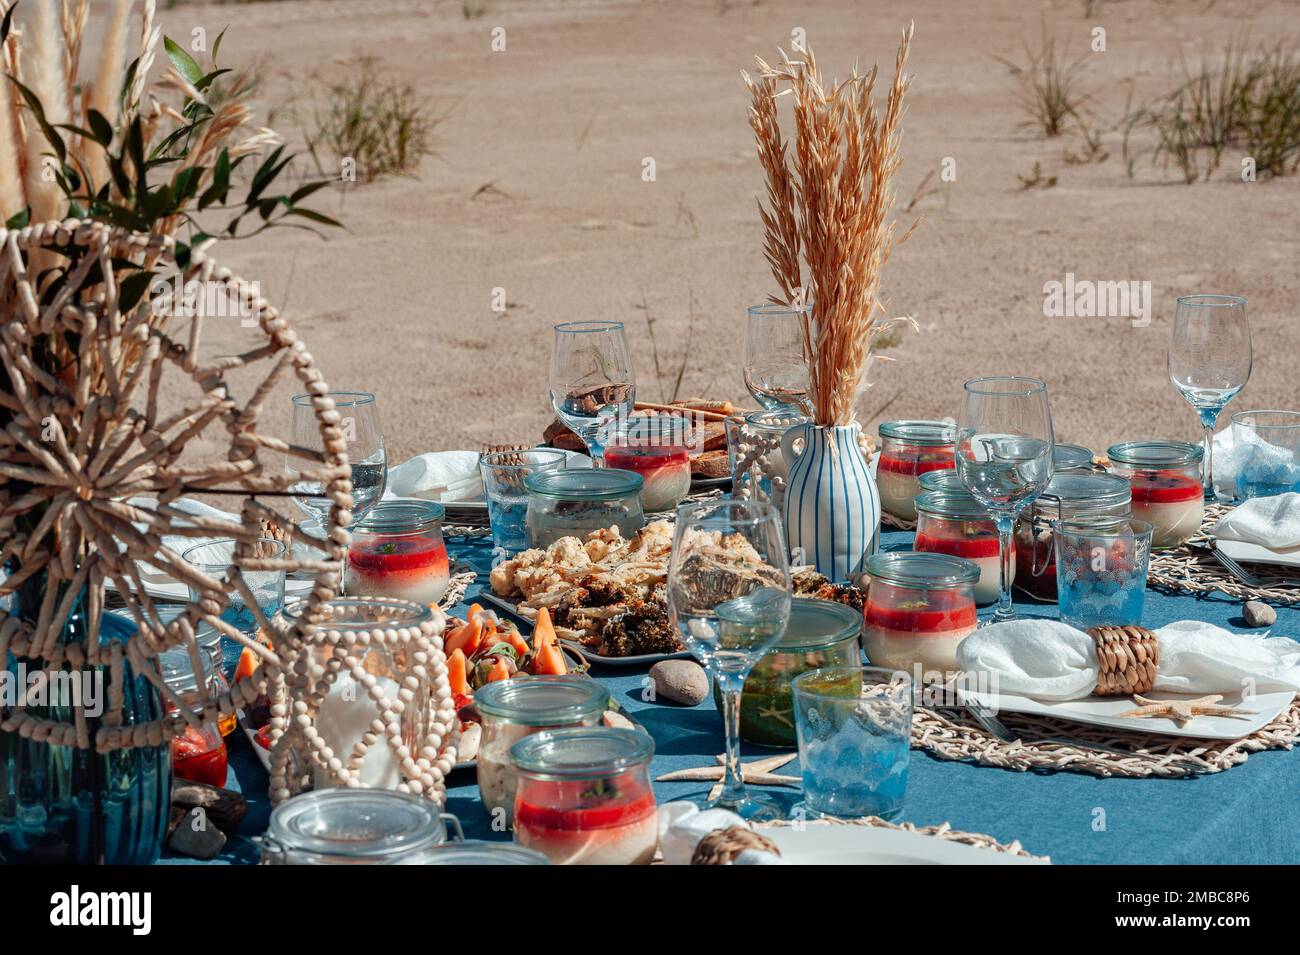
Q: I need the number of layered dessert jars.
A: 7